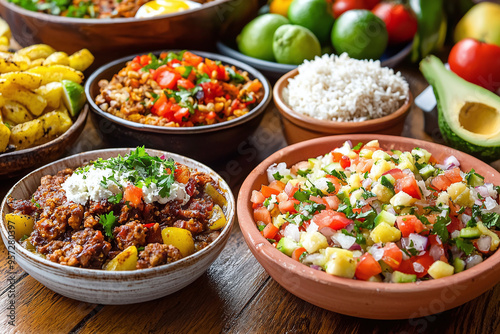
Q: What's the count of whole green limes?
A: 4